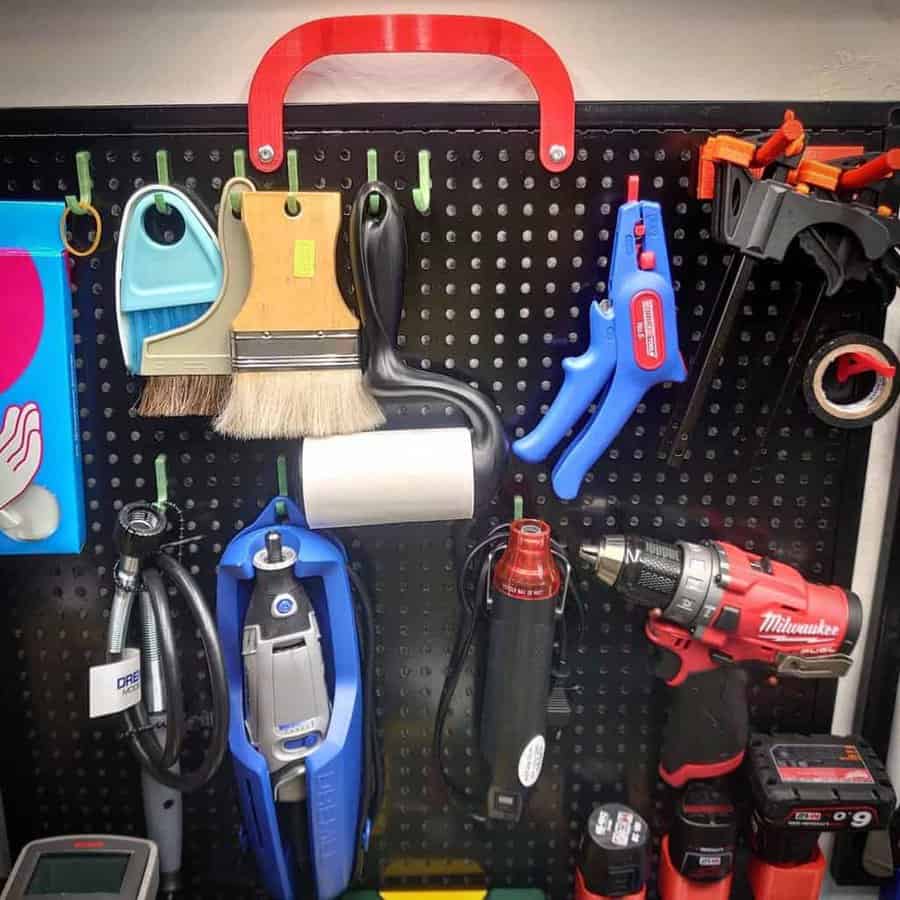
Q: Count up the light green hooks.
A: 9